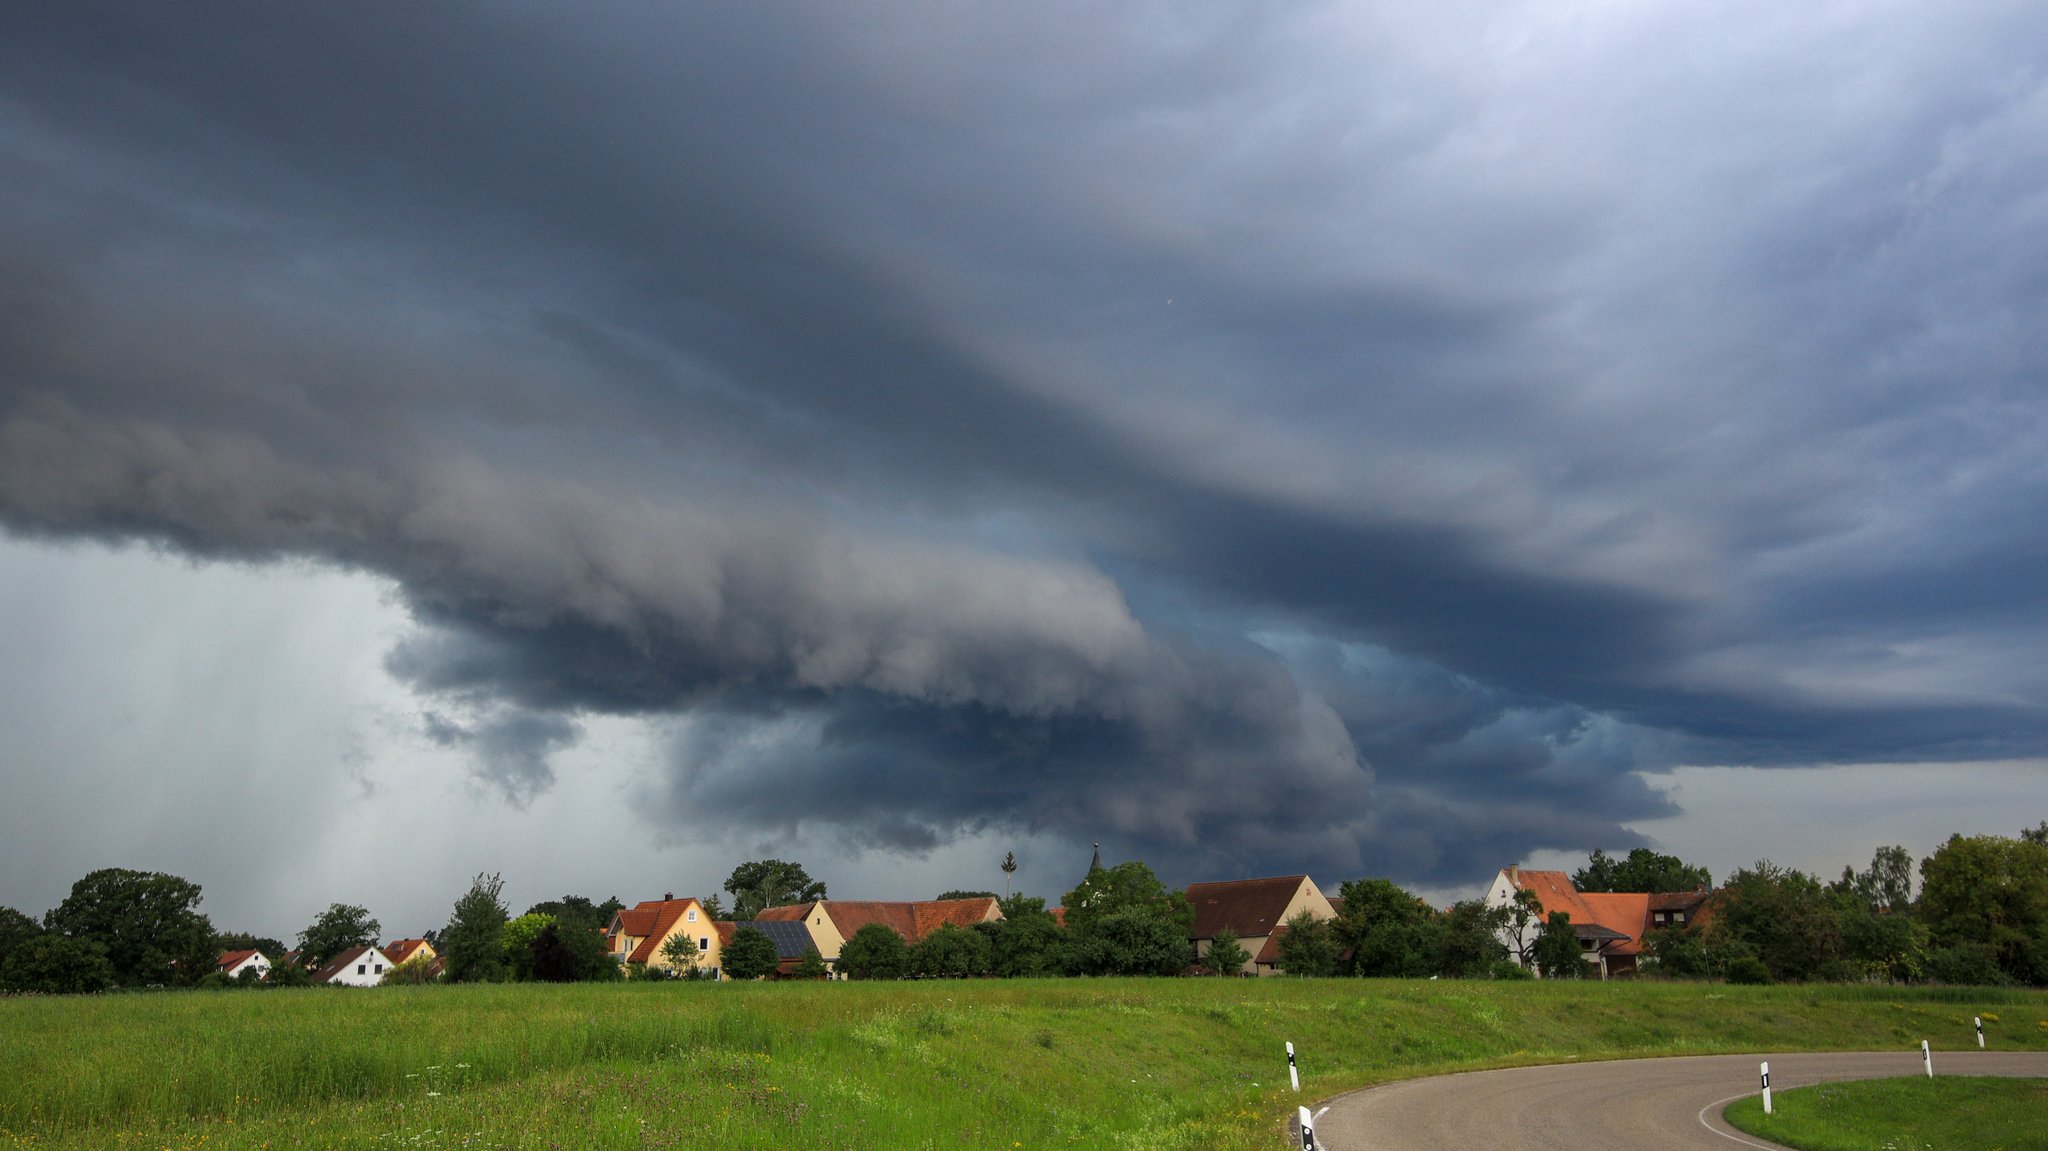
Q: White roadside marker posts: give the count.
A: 5